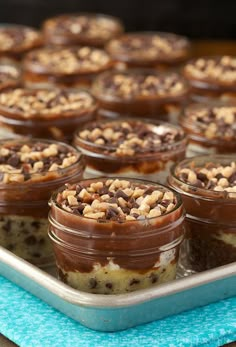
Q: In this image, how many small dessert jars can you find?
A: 13